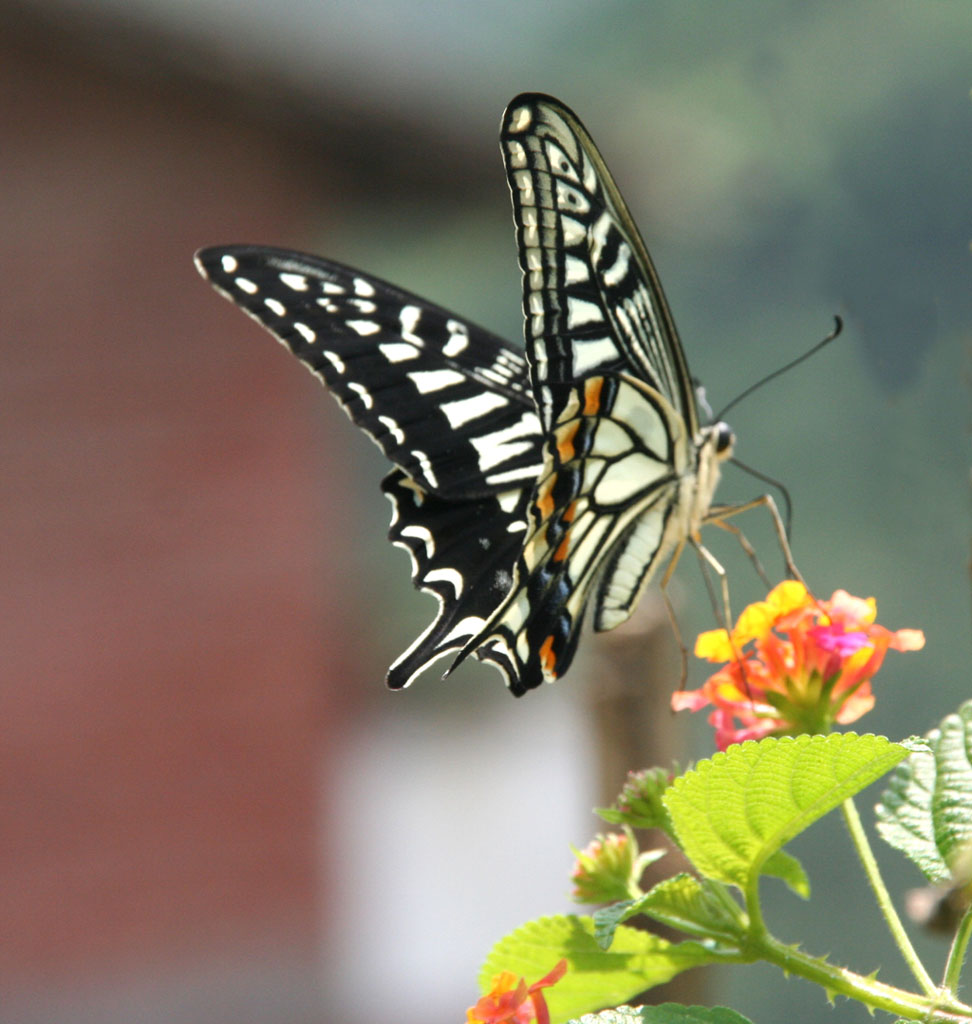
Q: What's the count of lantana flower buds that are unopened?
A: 2